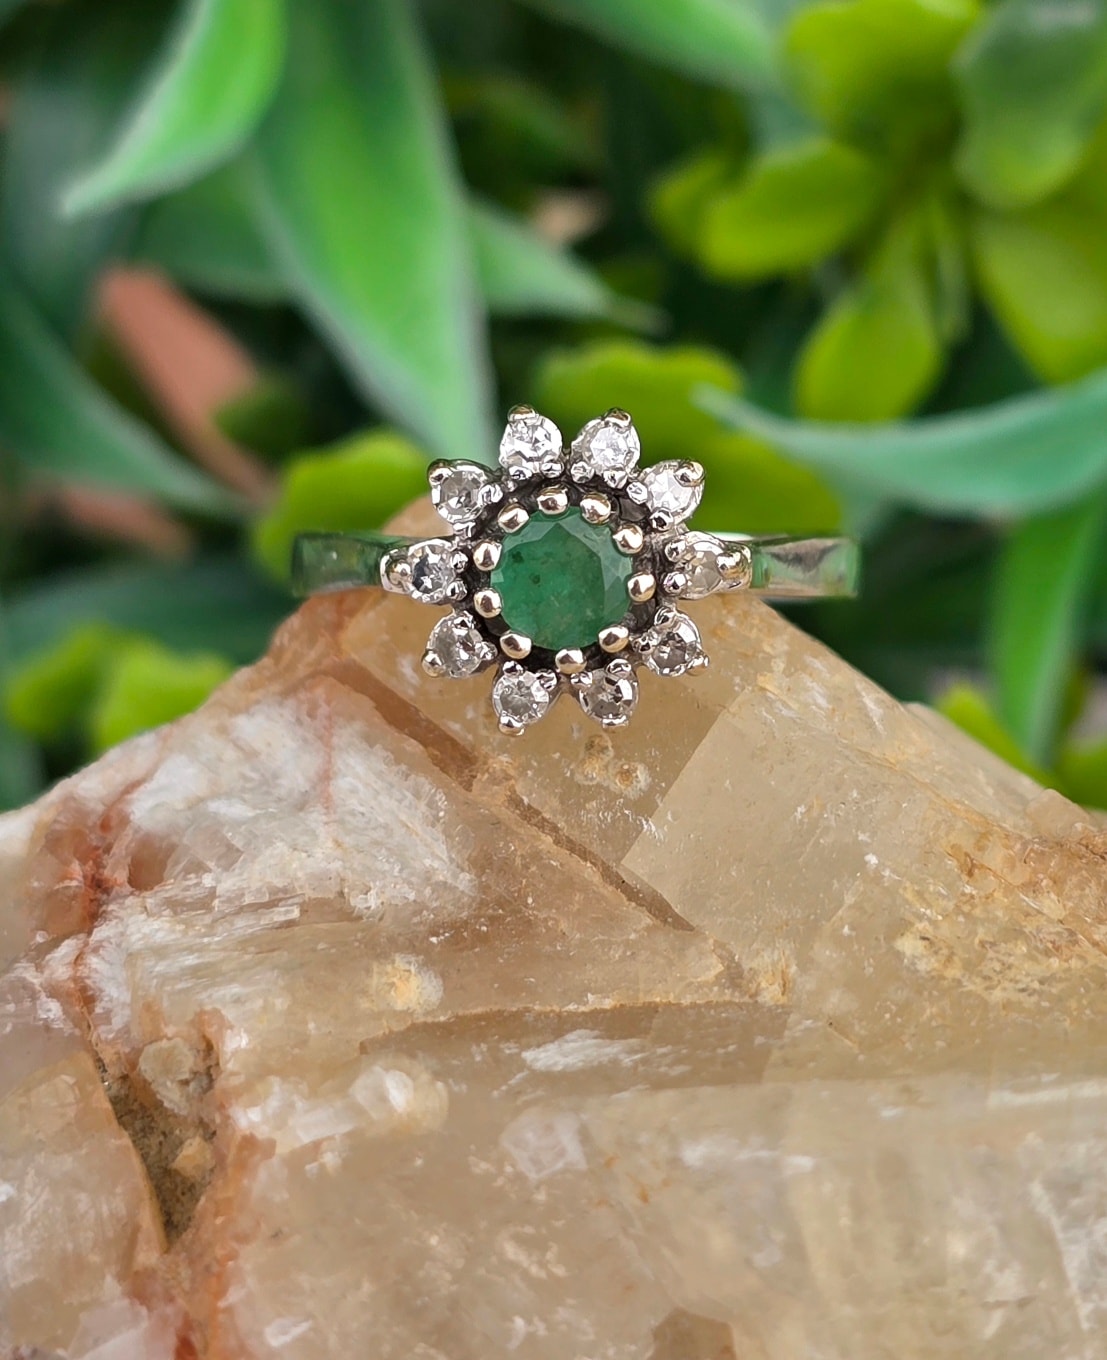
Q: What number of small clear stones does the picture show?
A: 10